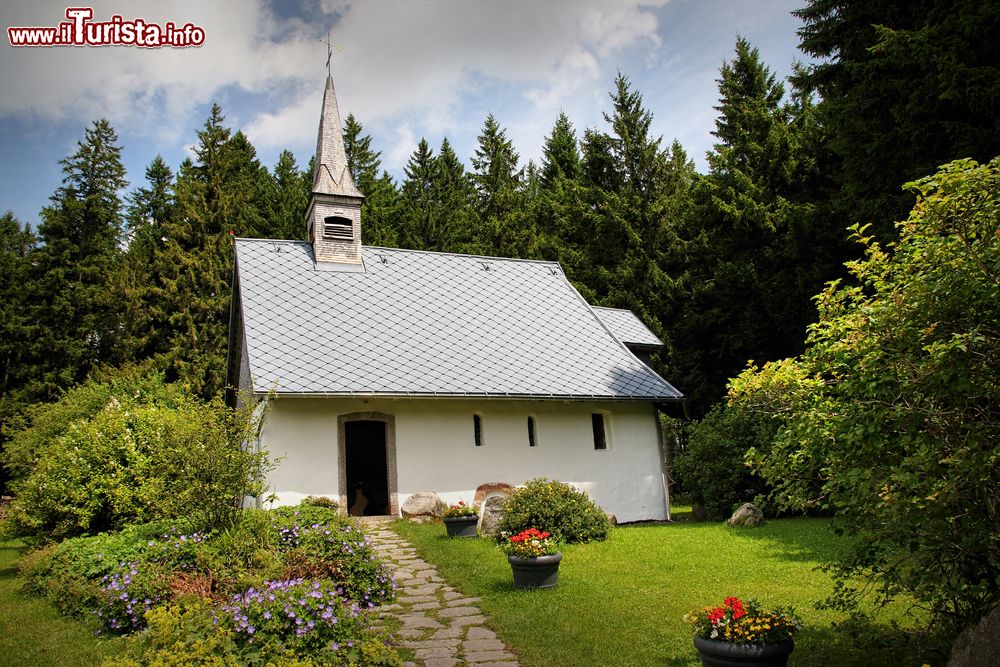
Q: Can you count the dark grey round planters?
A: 3